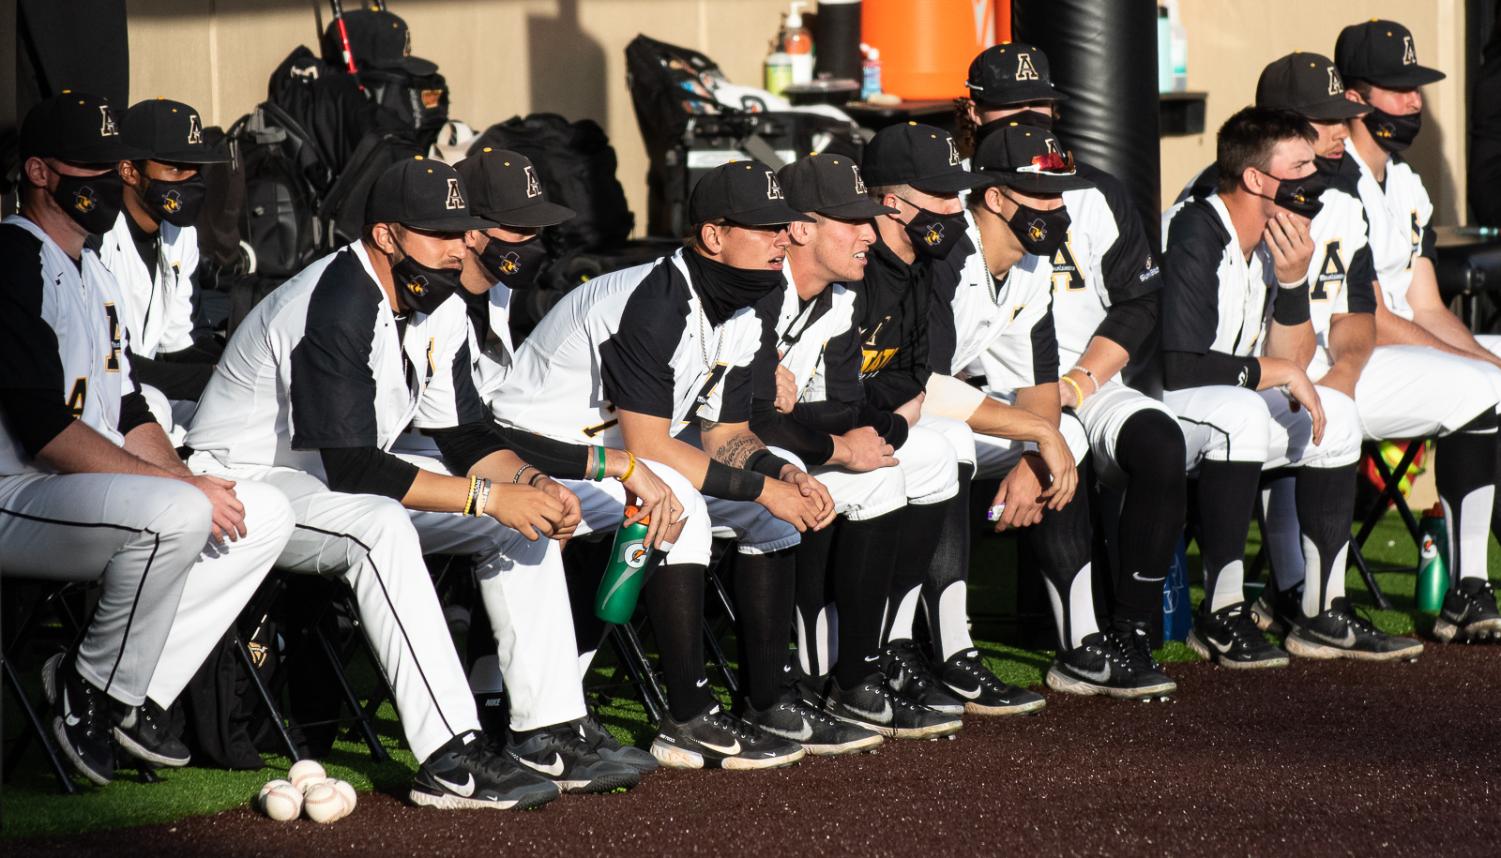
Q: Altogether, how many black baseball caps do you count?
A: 12